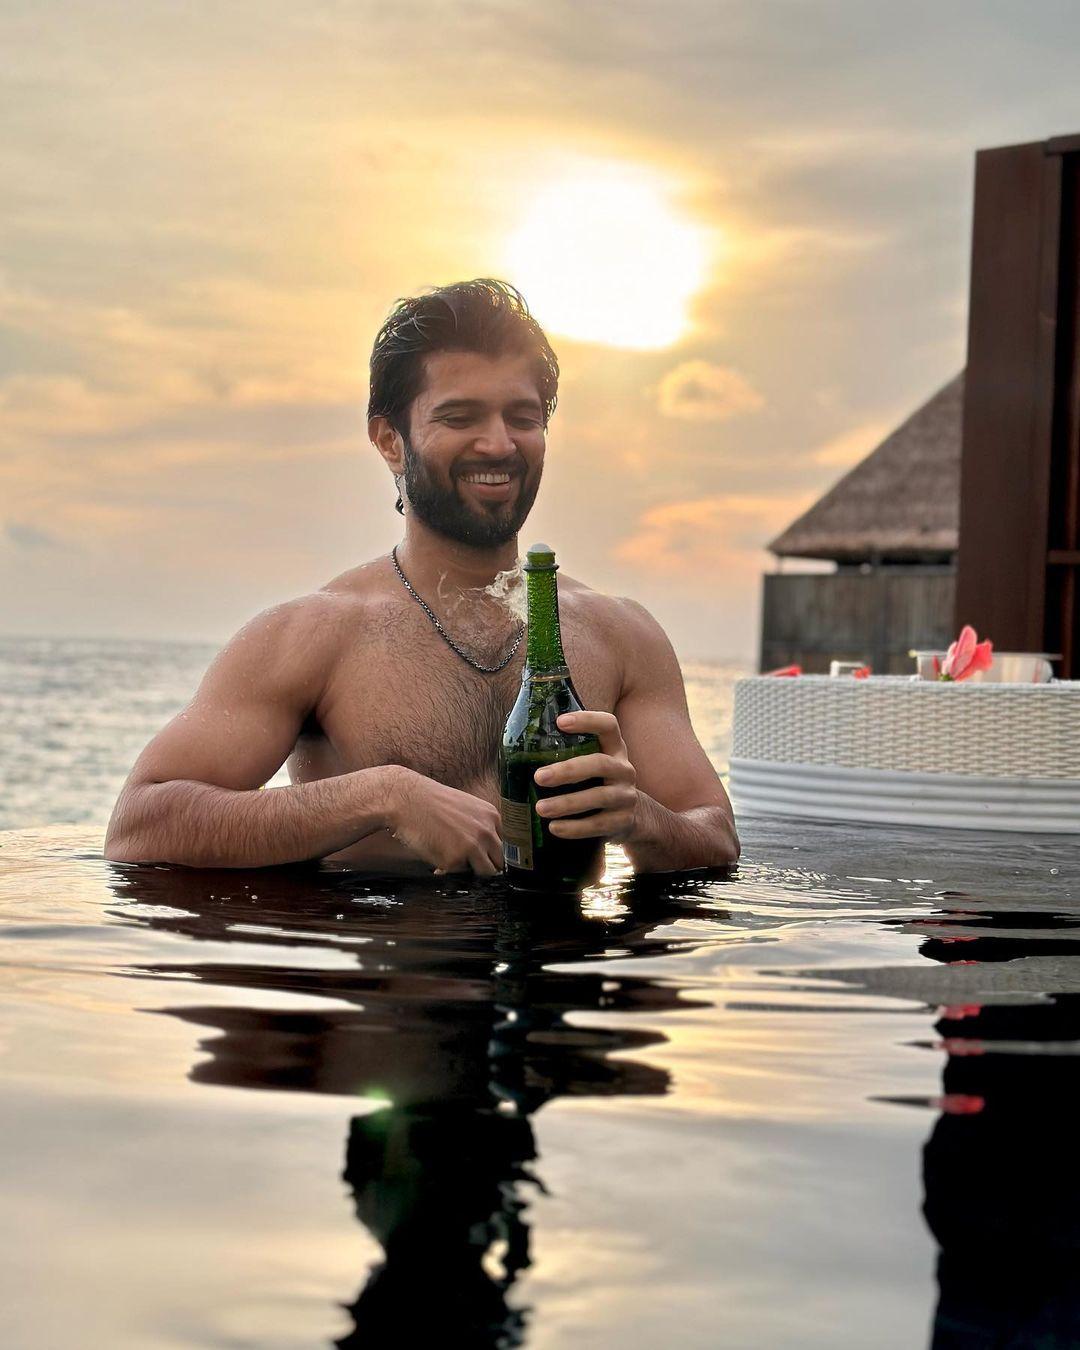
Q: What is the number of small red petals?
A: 2